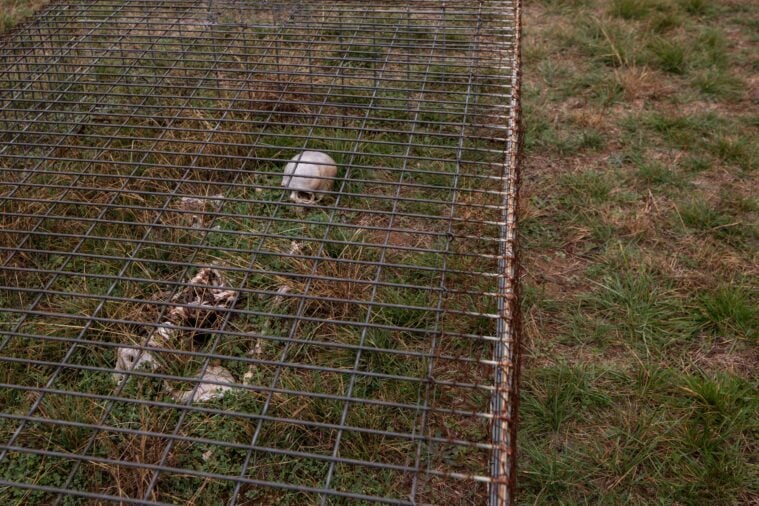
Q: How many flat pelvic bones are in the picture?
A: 2